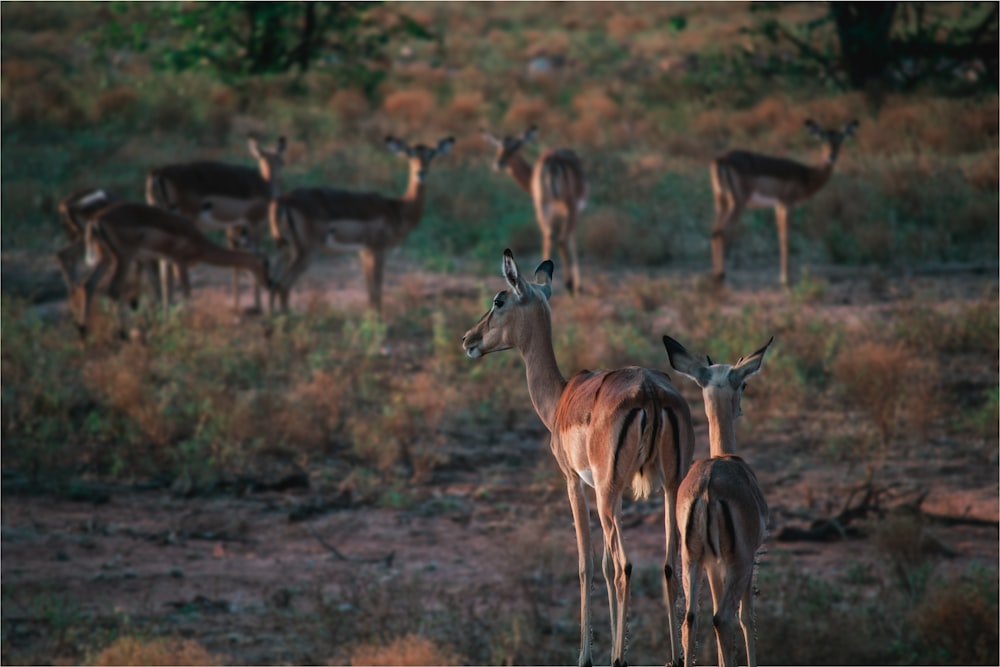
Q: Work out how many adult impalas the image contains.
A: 7